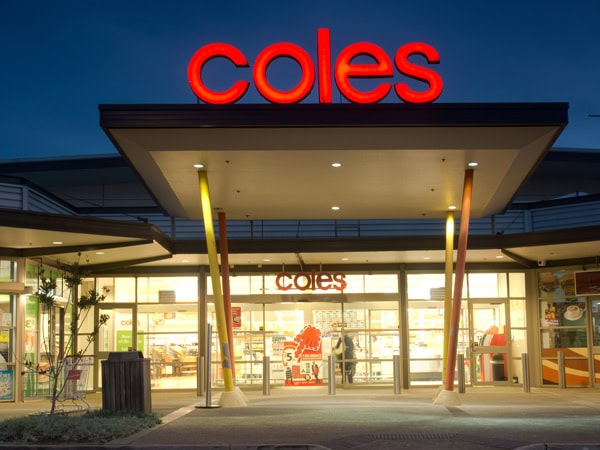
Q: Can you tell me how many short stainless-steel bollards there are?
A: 7